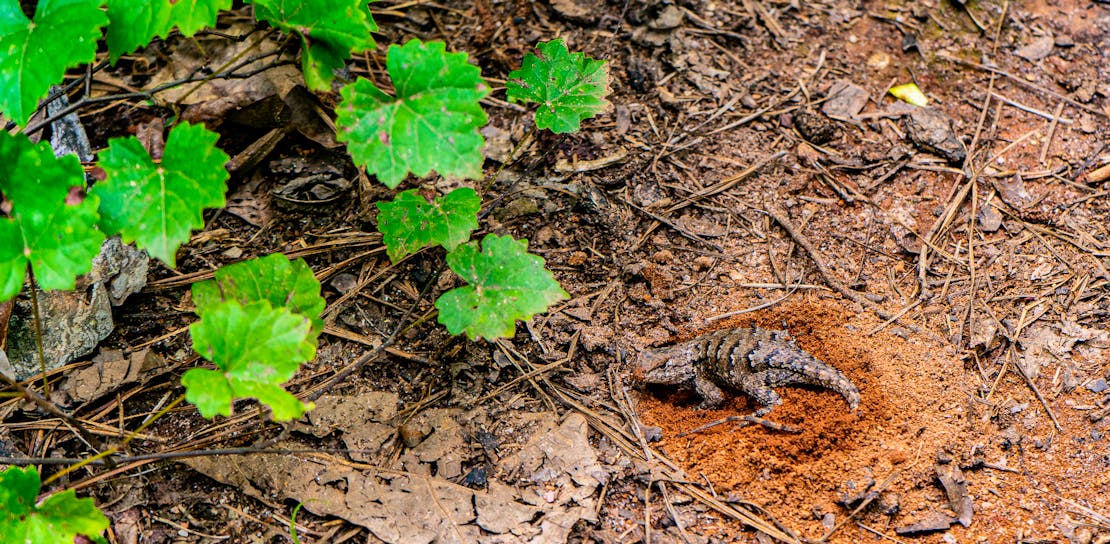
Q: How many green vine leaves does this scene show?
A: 12